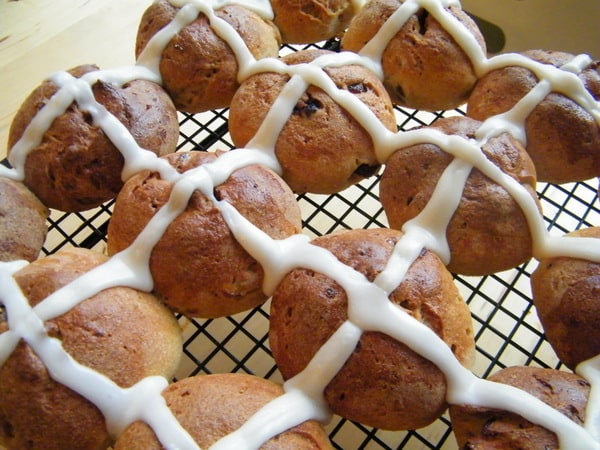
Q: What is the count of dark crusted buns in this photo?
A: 14